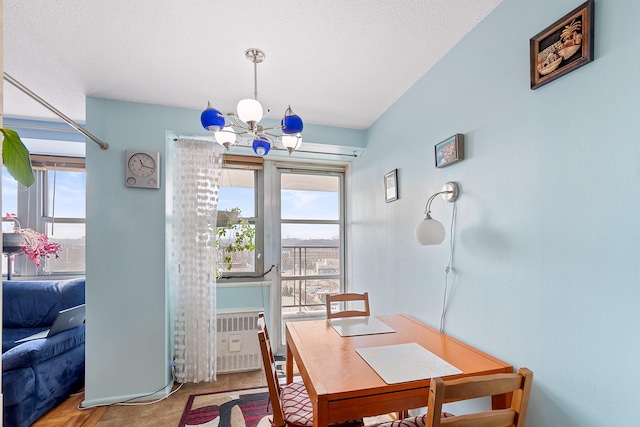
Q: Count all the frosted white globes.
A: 4